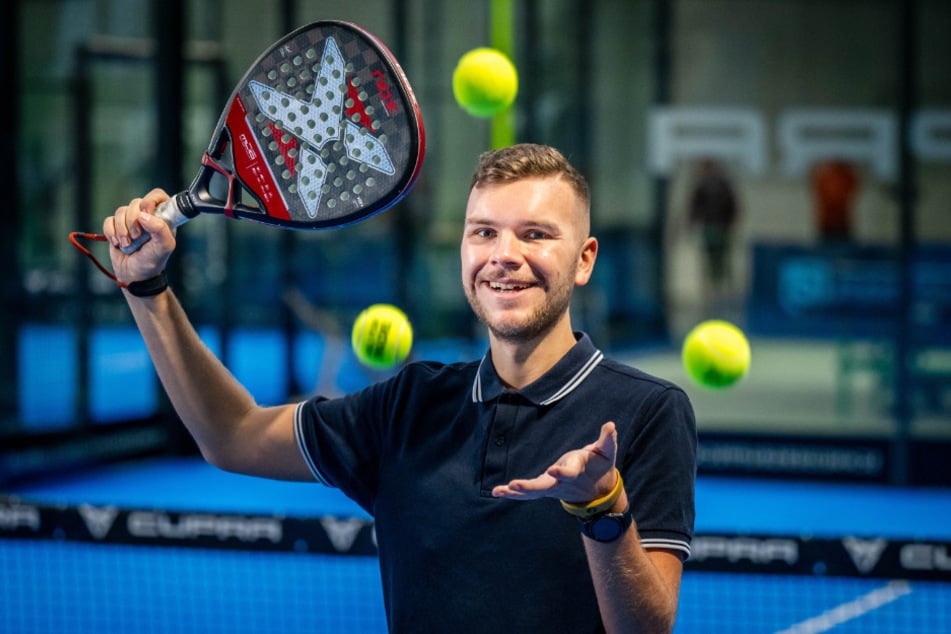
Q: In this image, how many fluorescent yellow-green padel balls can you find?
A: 3